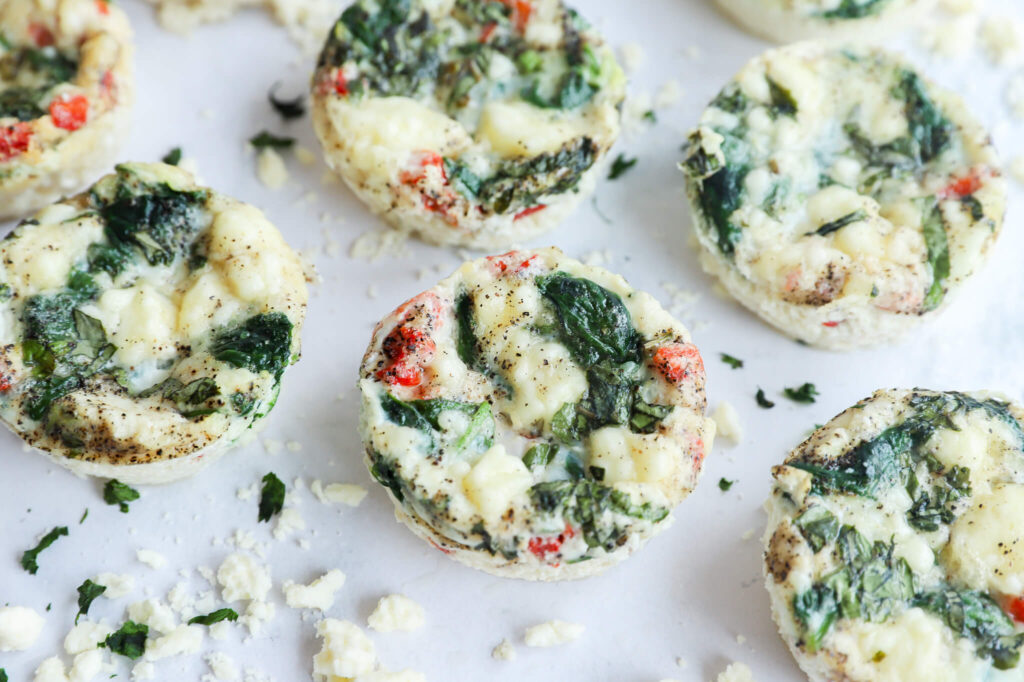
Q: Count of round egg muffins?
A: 7